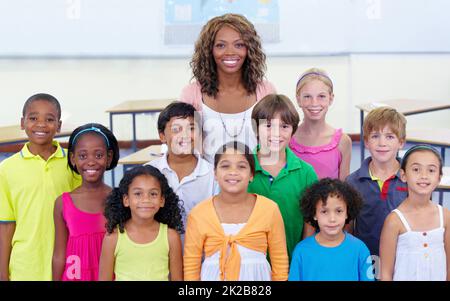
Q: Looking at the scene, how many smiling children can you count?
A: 10